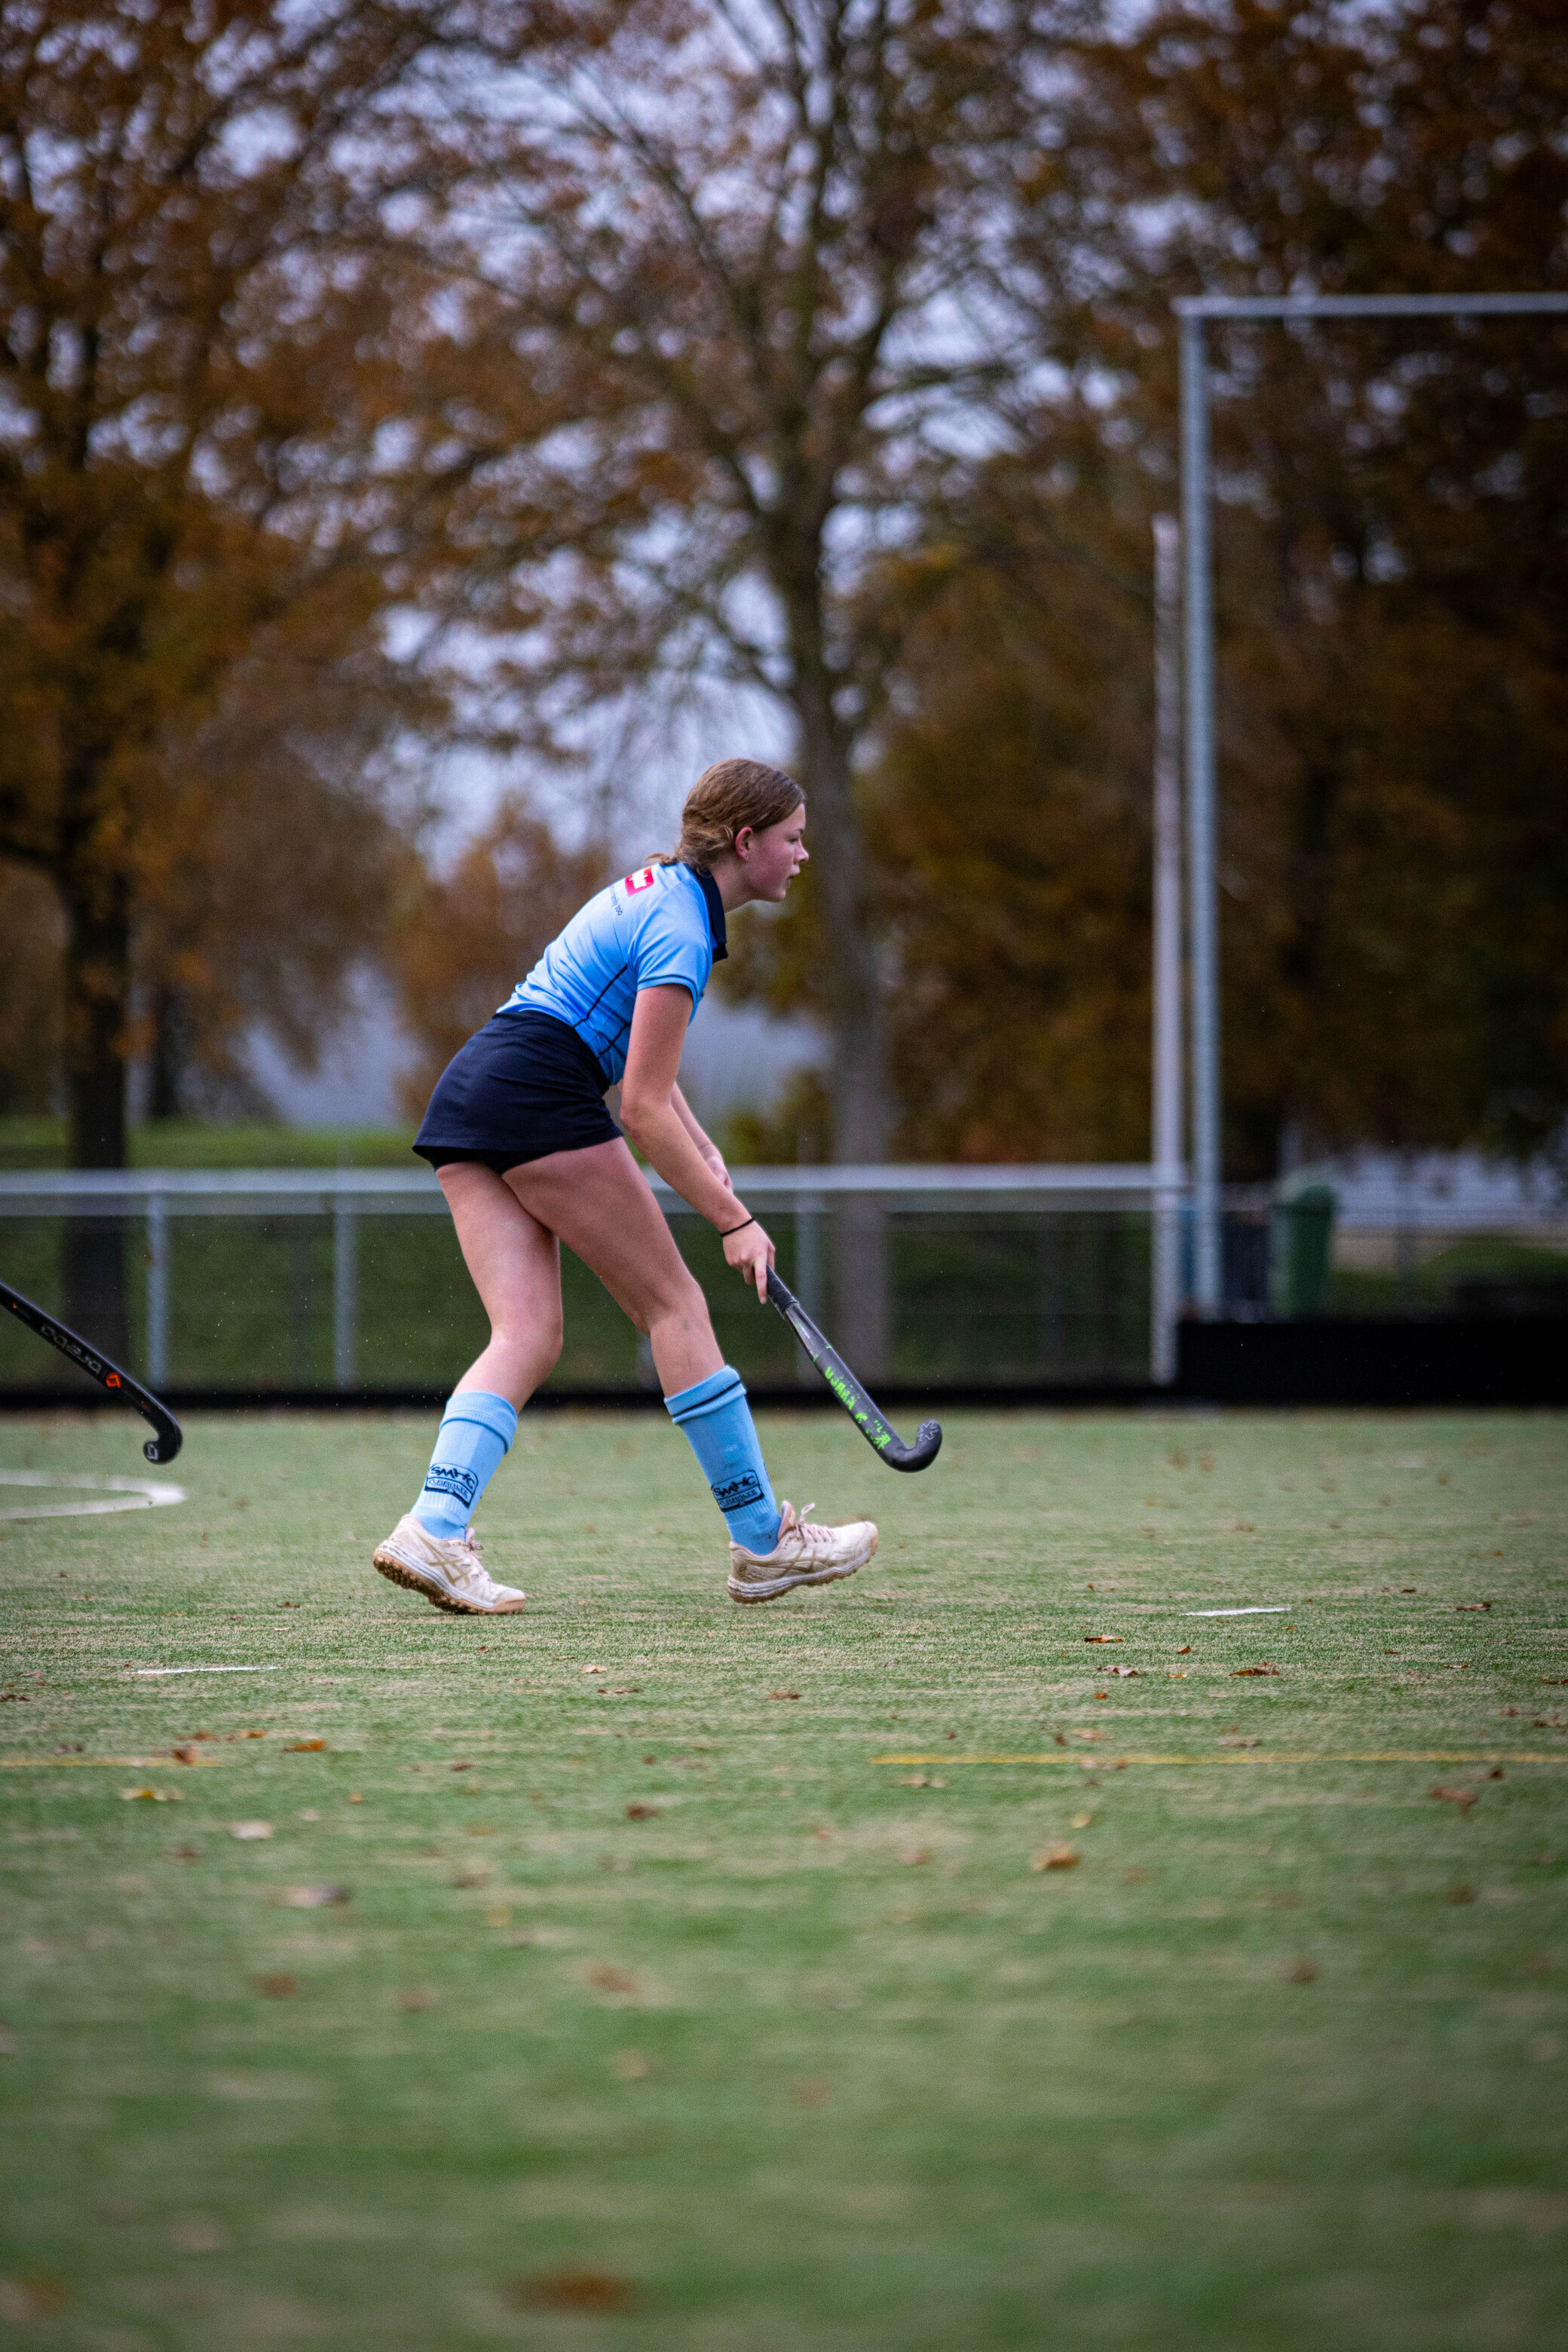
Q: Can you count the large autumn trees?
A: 3